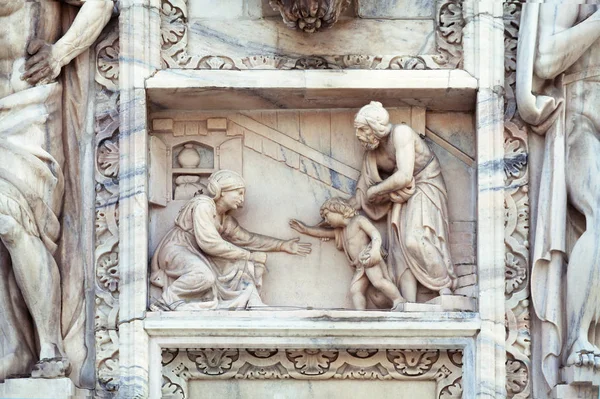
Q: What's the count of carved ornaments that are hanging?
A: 1